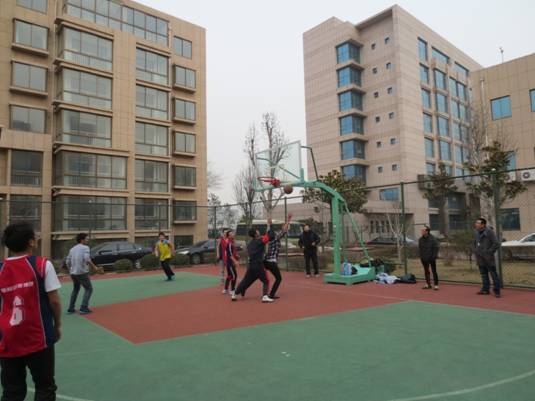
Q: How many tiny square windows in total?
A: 12